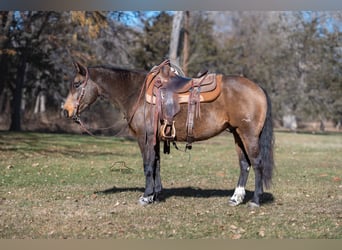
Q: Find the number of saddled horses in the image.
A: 1